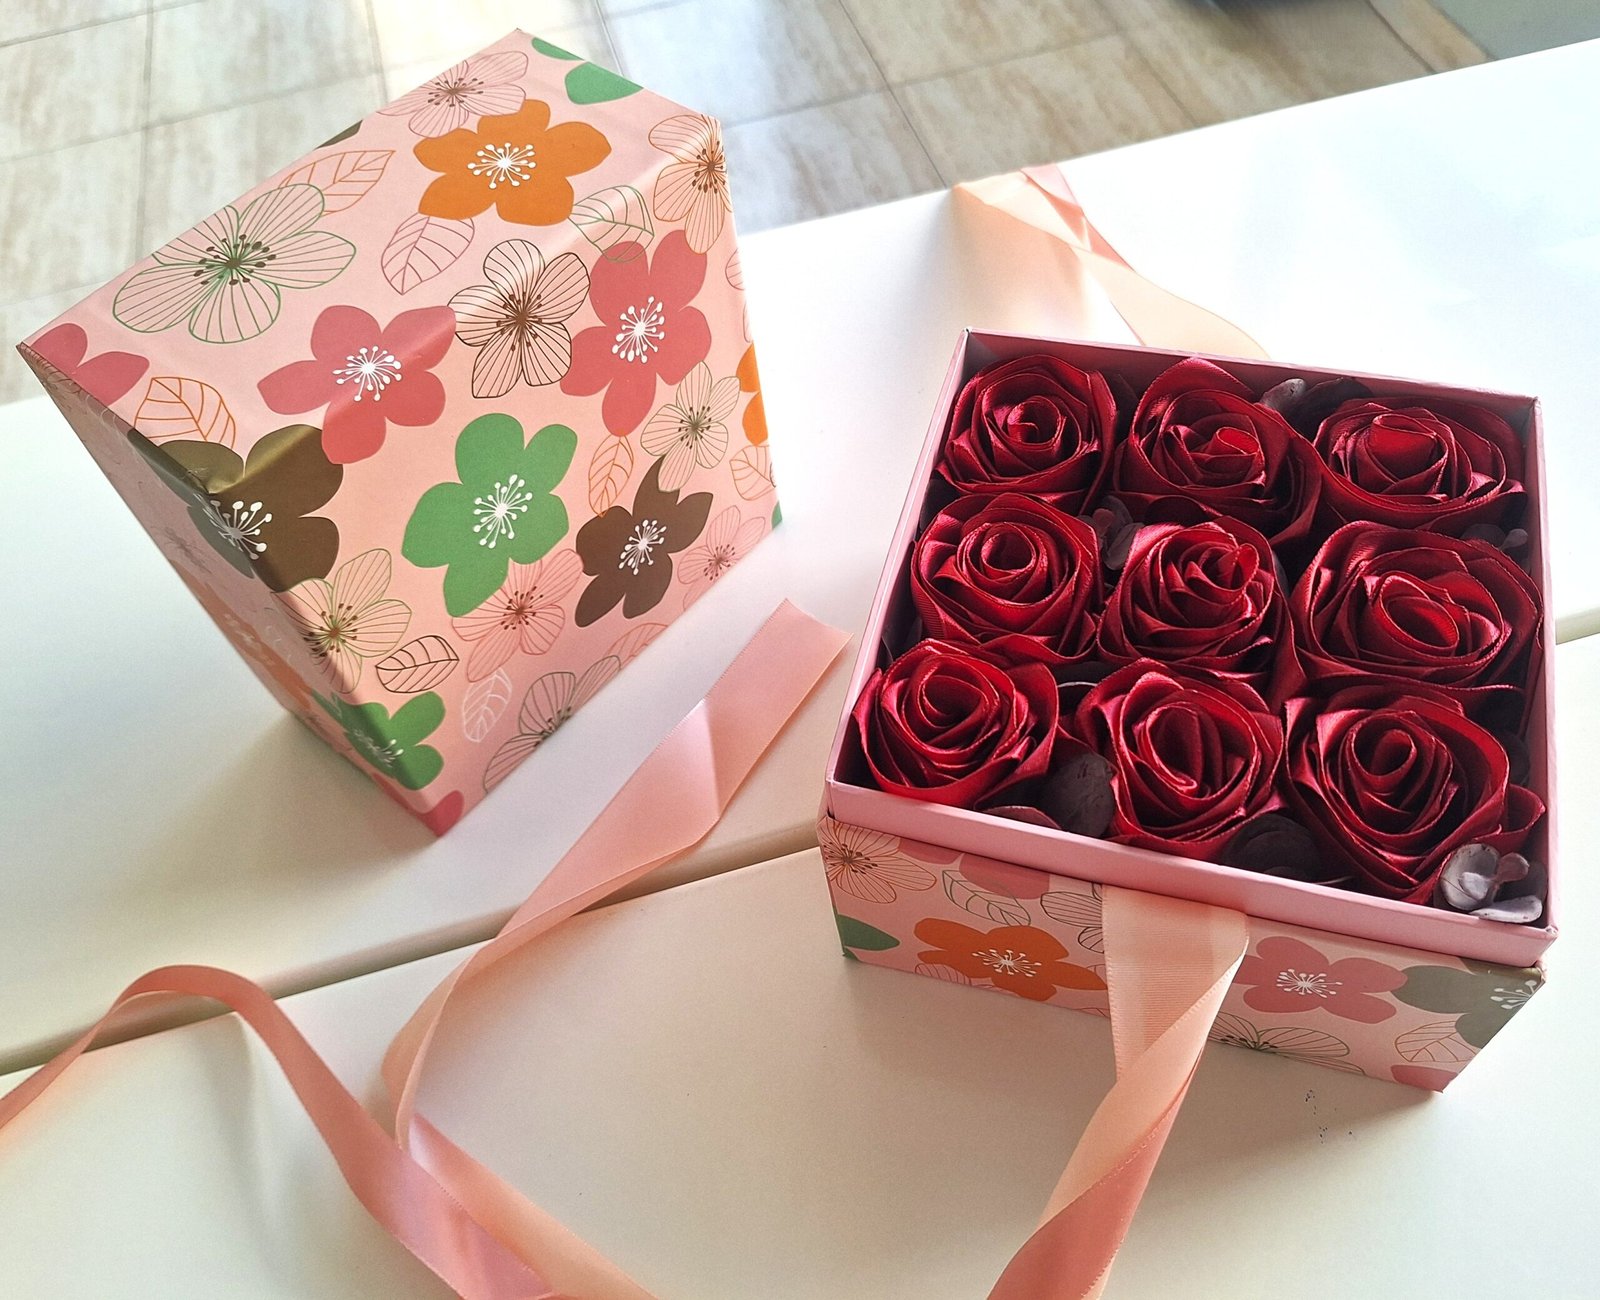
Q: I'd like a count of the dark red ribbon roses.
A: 9